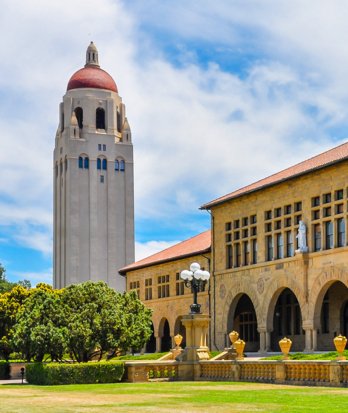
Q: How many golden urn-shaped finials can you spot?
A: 5